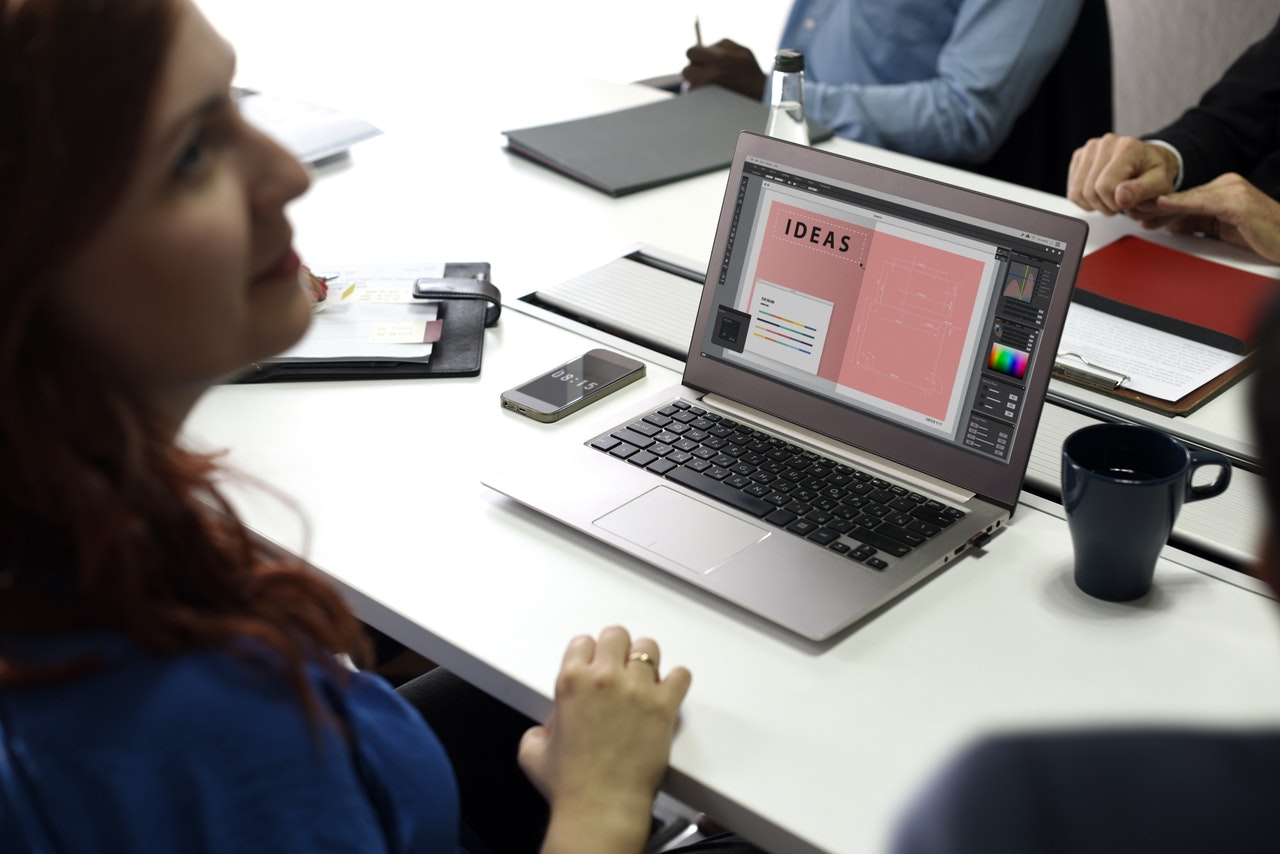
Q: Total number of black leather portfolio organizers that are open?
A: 1